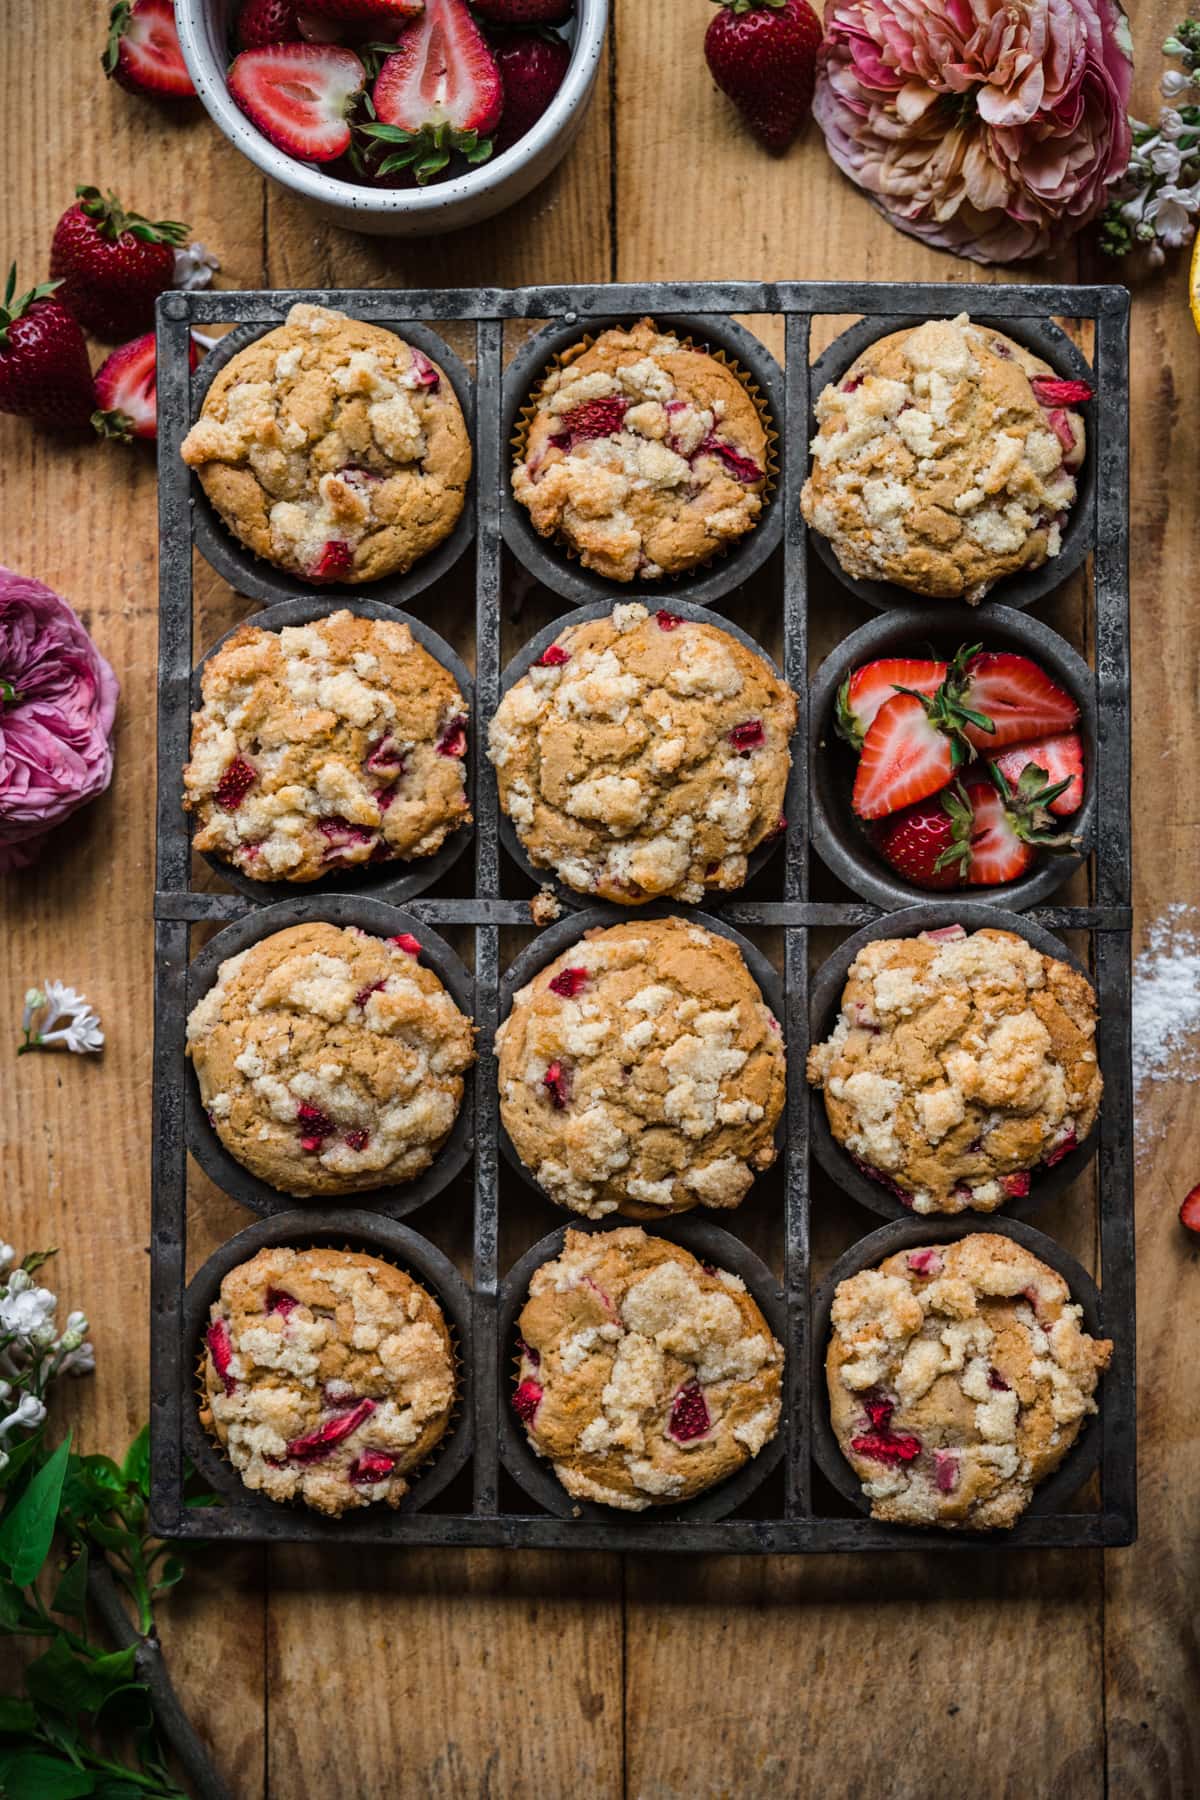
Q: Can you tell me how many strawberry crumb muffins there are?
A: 11